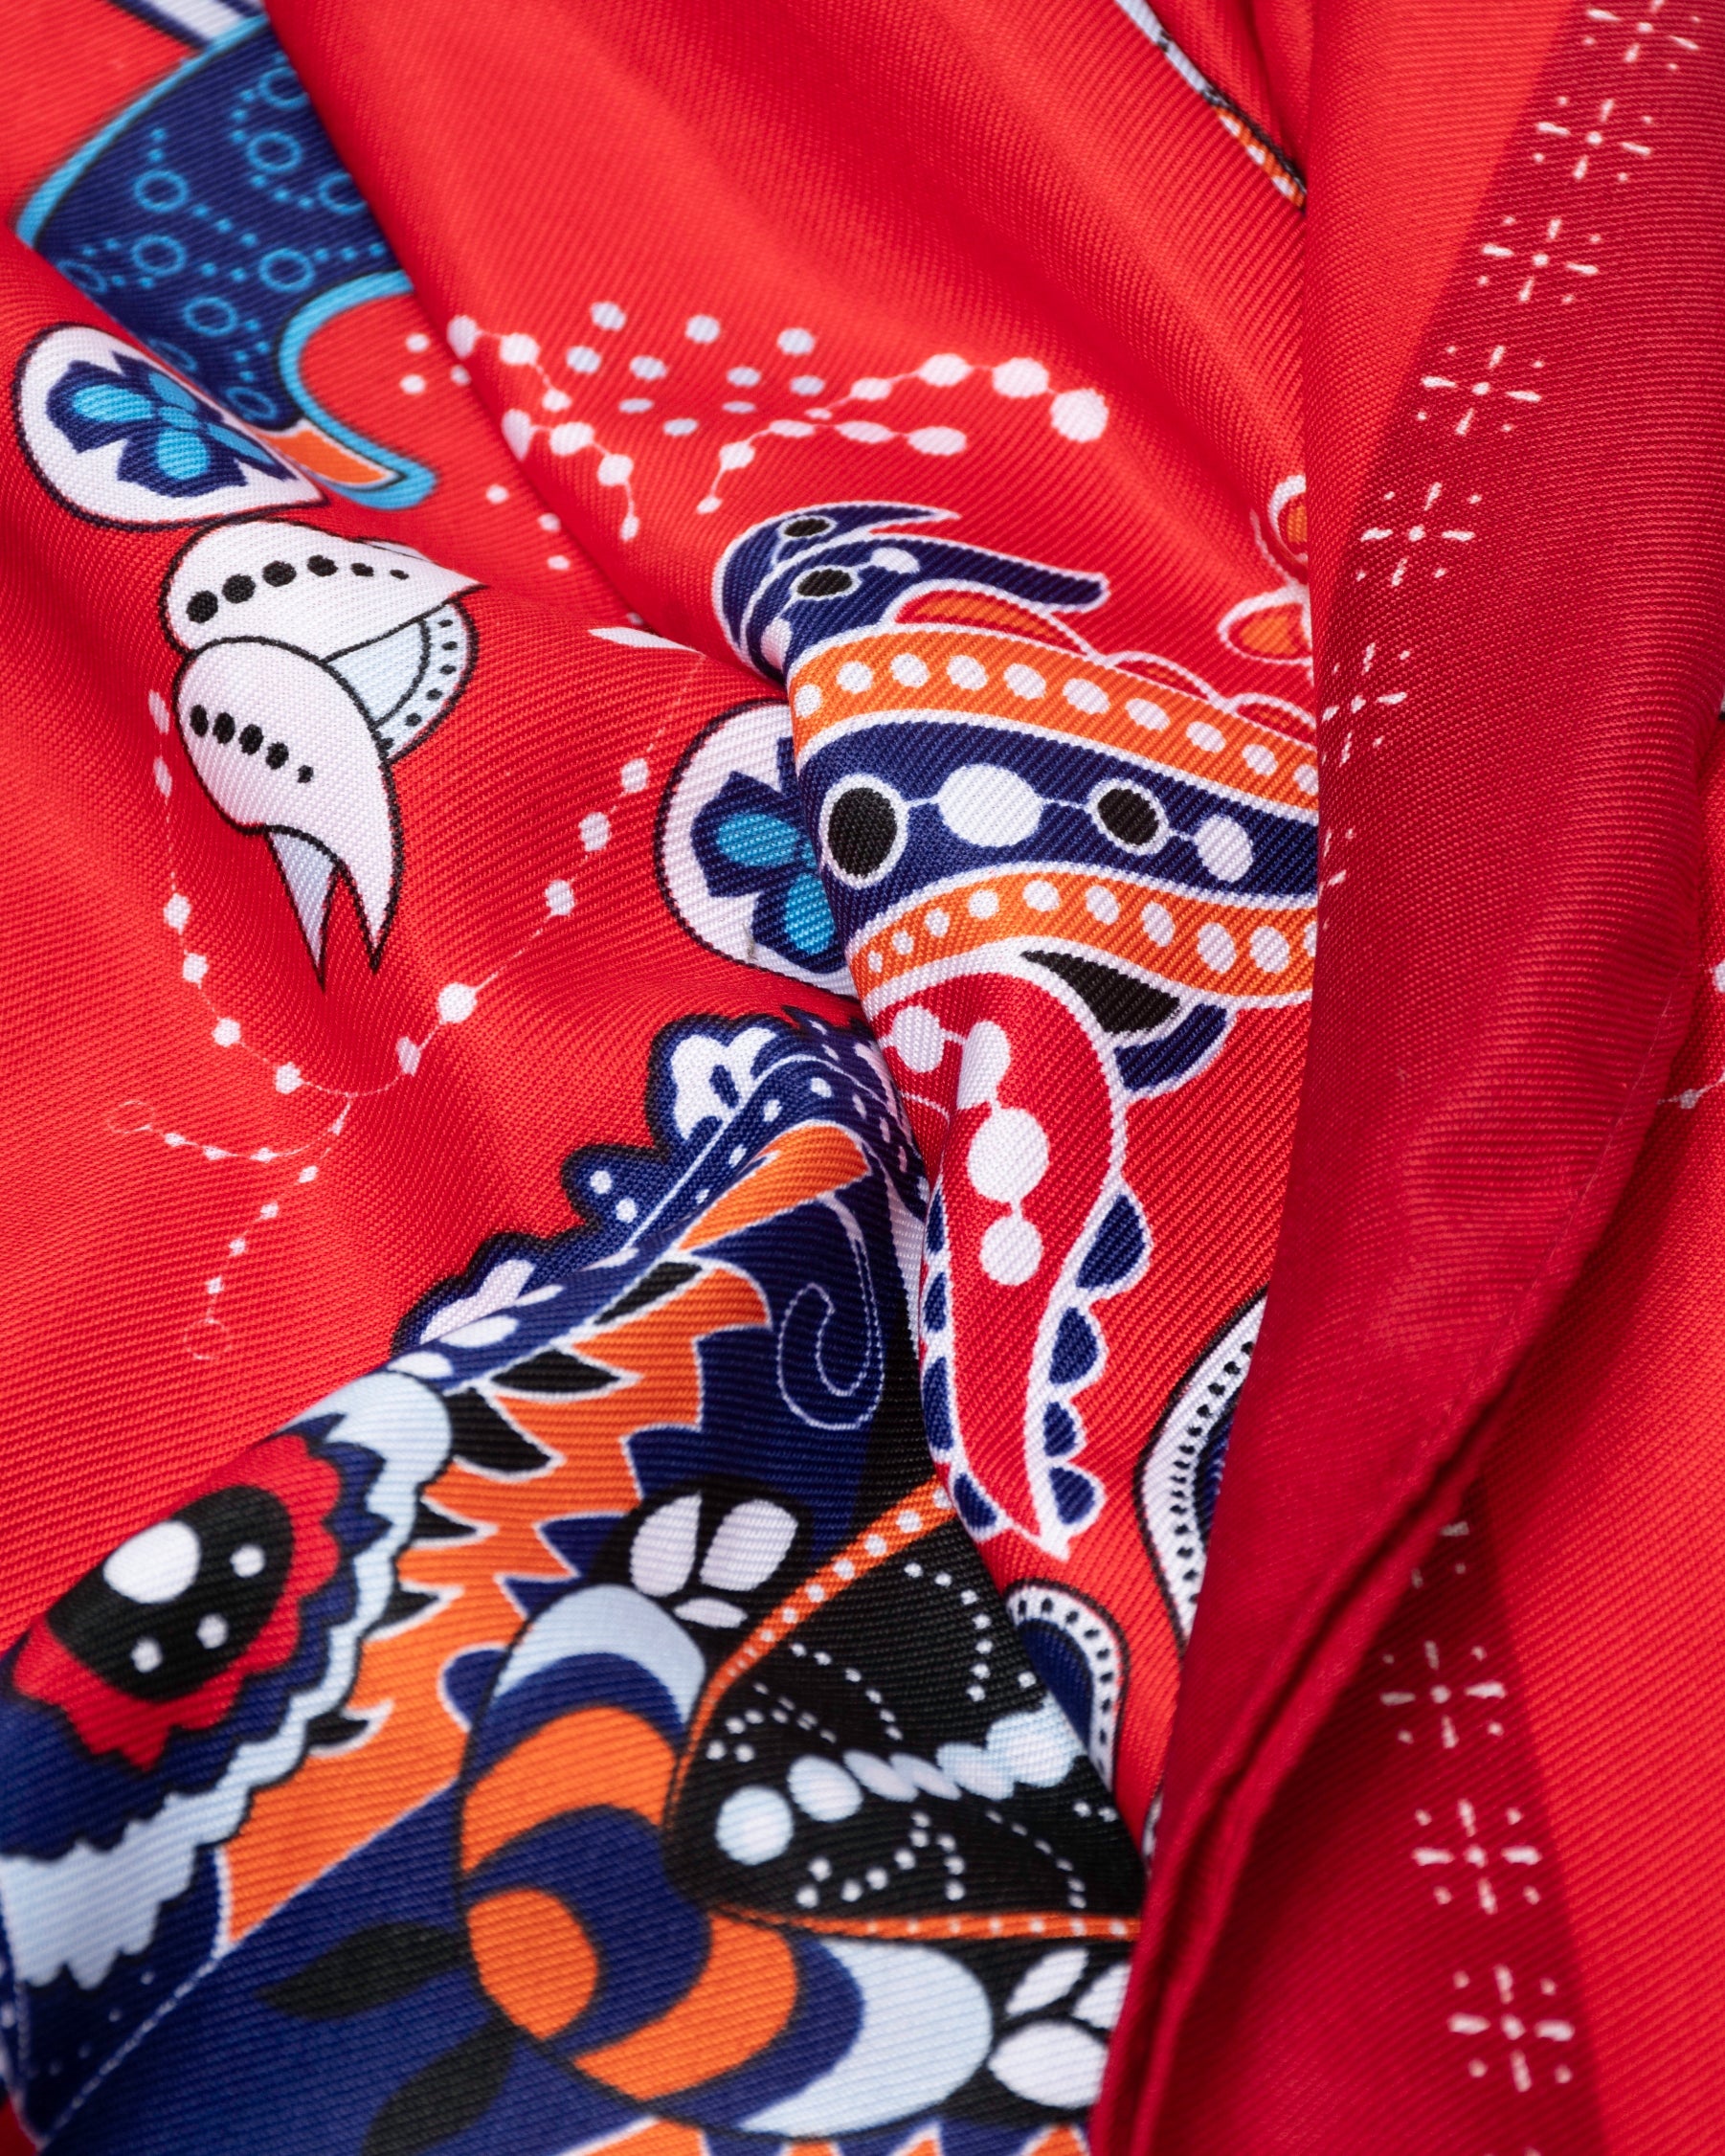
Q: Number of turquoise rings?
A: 10